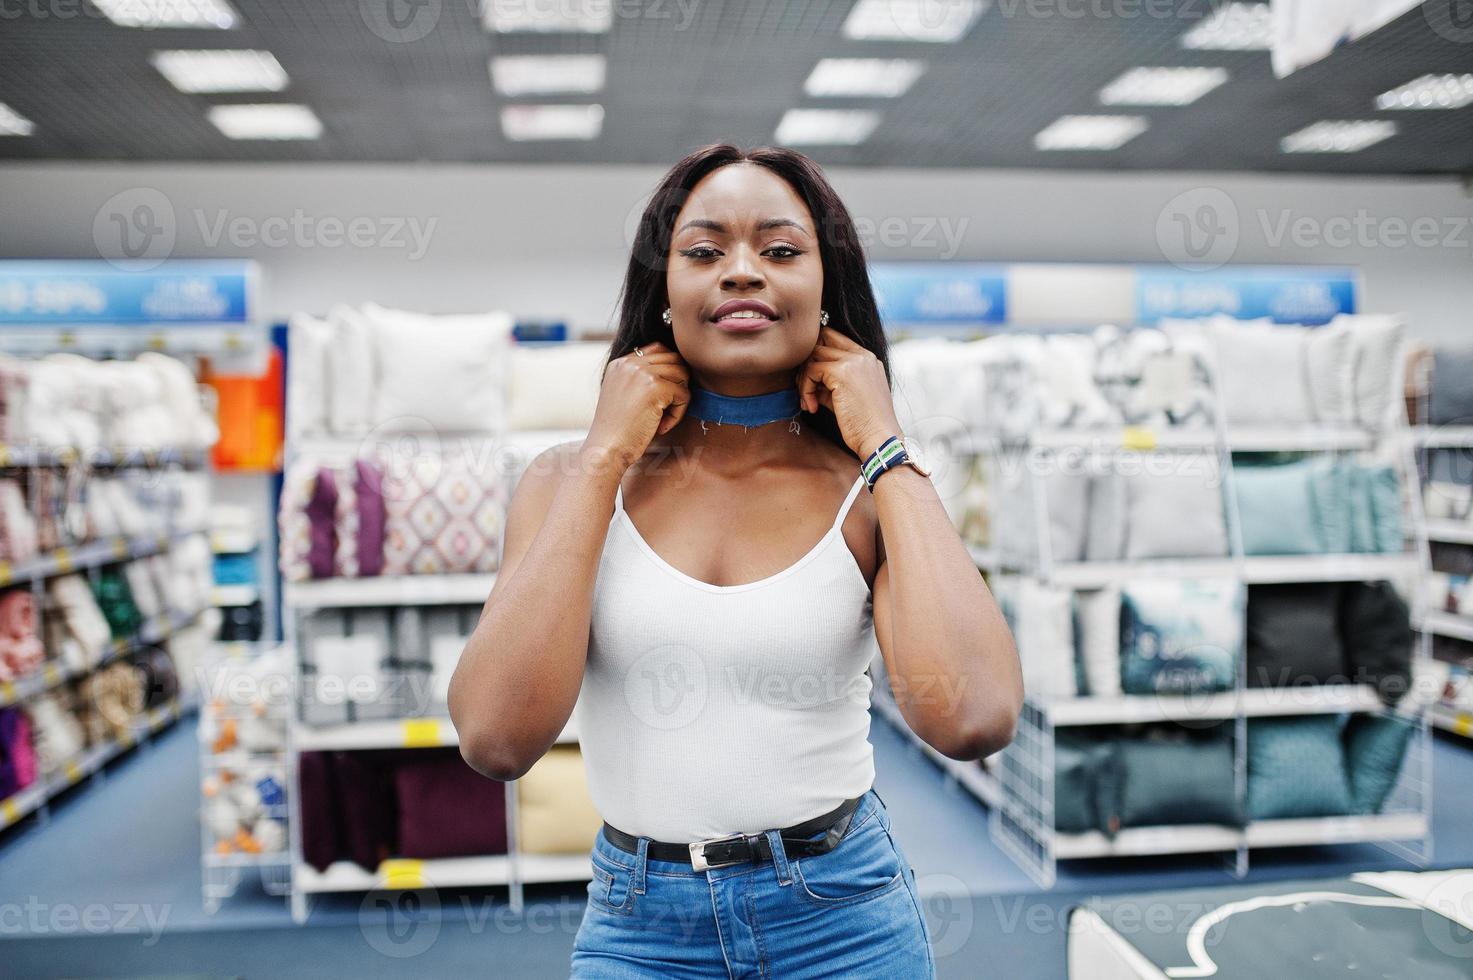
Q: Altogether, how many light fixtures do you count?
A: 15